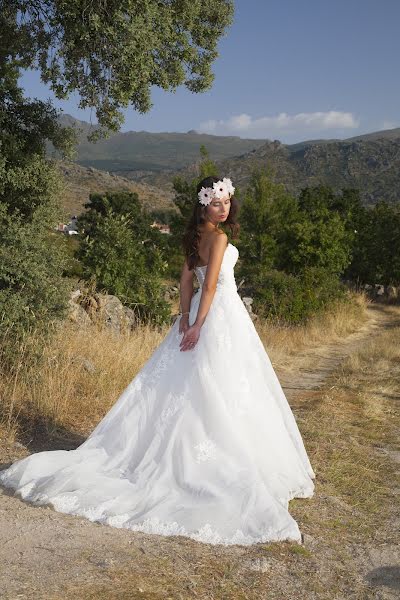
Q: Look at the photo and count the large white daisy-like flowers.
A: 3